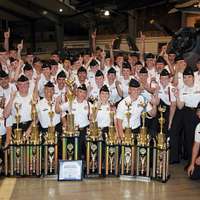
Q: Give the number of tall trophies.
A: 9